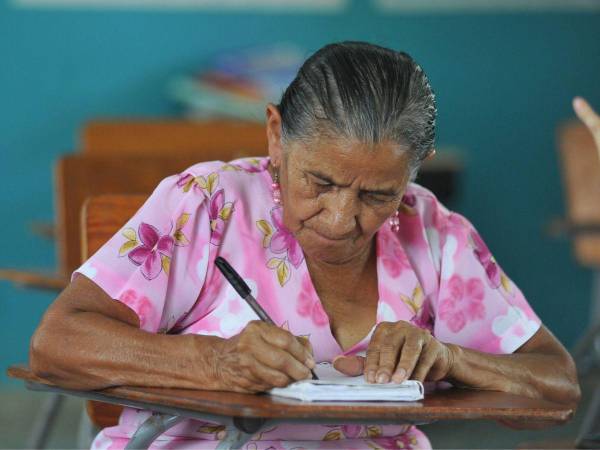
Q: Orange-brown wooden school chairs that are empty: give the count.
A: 3